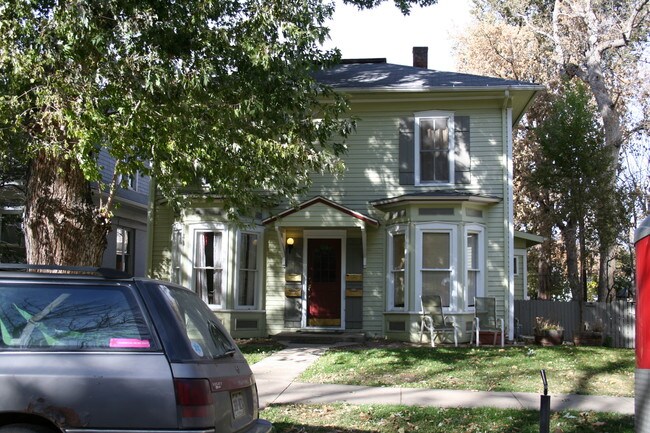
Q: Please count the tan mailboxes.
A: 4